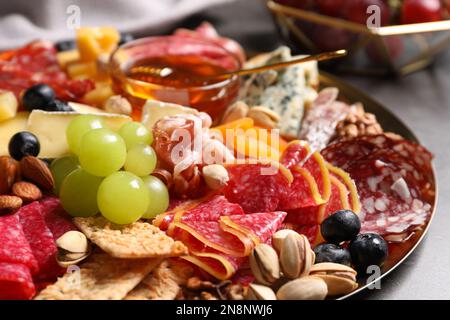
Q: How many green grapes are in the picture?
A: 8